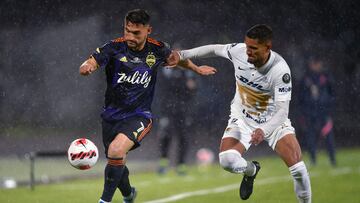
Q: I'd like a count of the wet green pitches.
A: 1